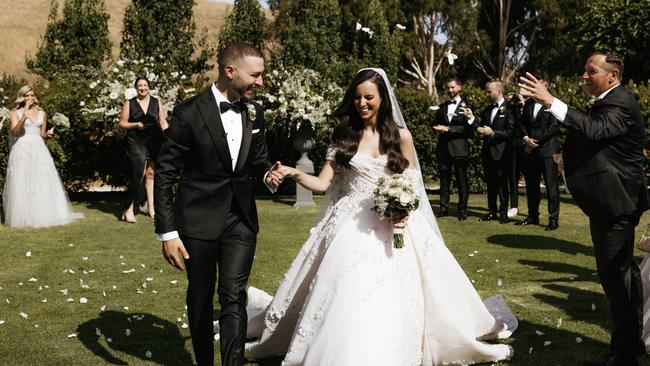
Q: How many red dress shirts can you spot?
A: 0